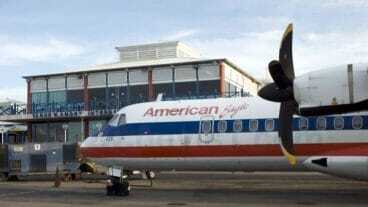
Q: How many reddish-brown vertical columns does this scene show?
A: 4